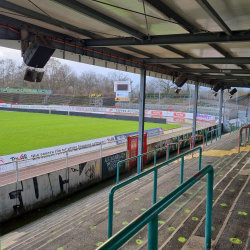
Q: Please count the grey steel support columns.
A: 3